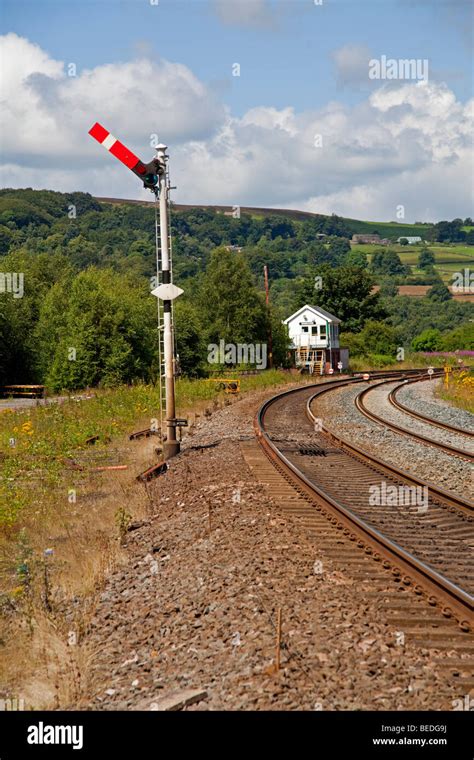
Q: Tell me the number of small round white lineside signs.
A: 4